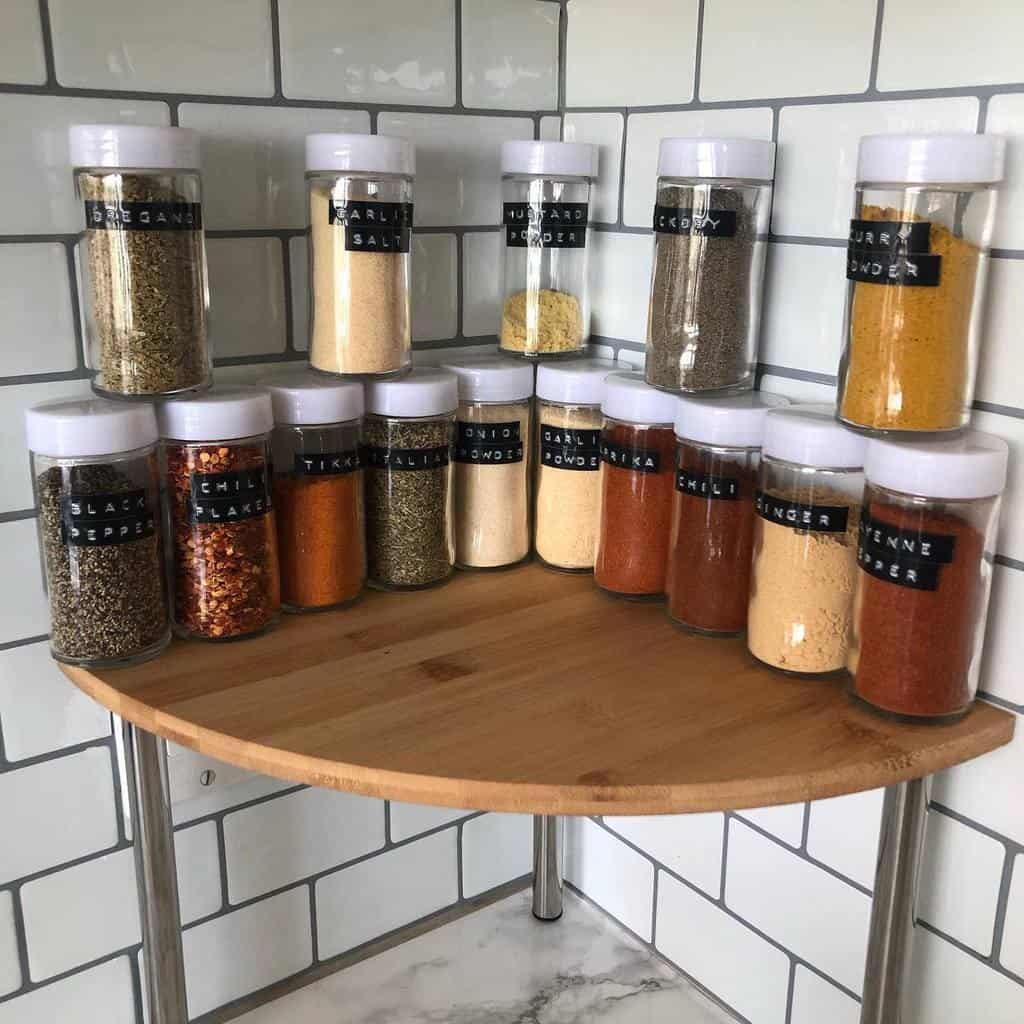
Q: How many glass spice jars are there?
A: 15